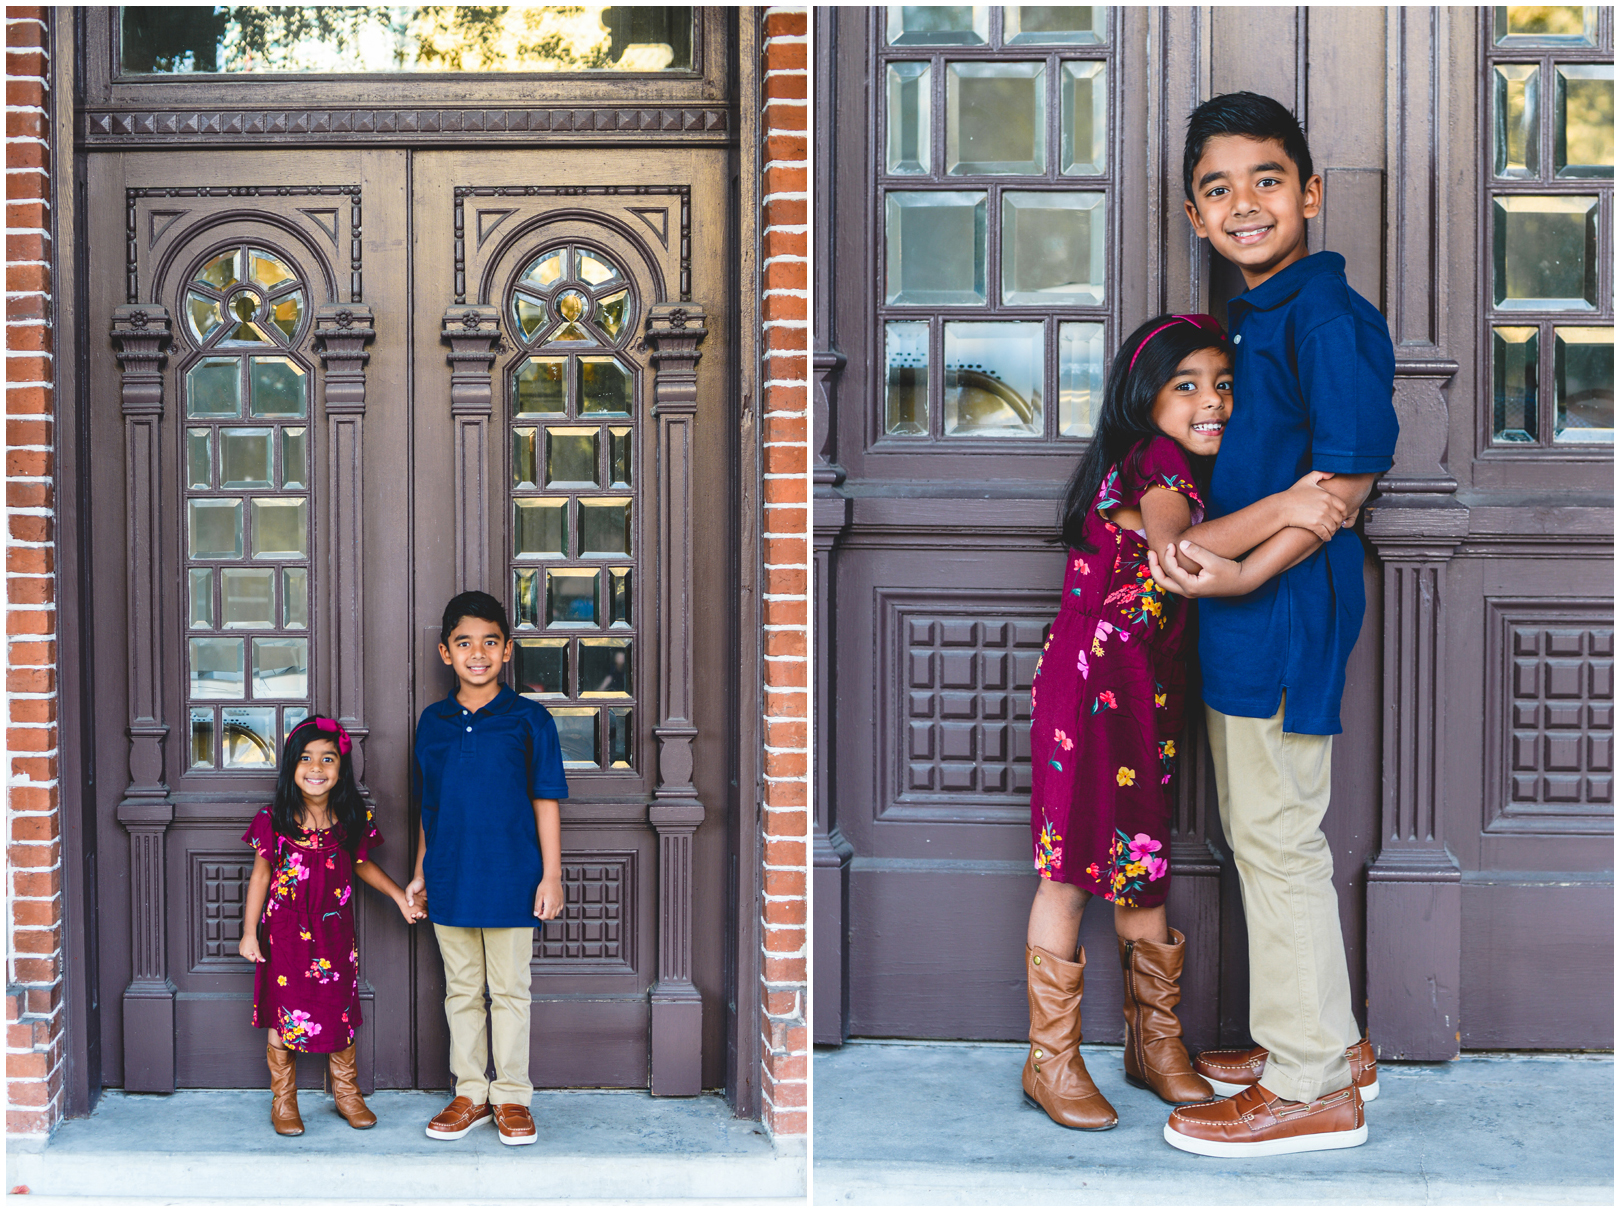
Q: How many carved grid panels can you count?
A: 4